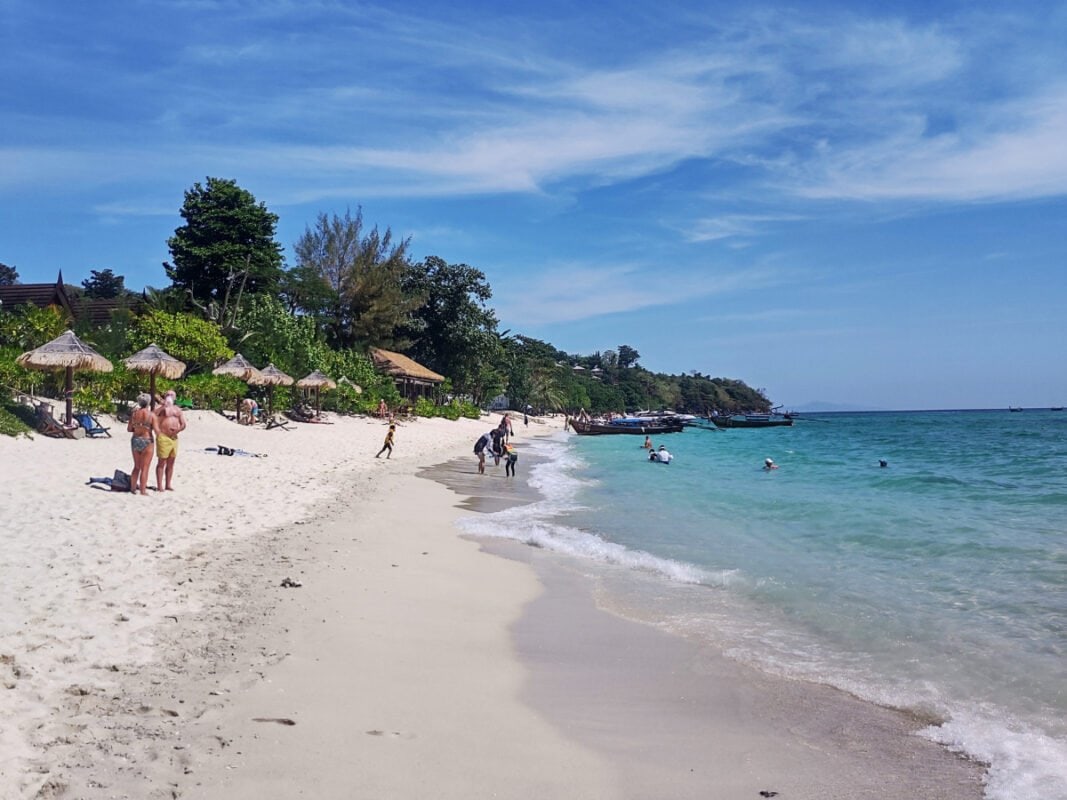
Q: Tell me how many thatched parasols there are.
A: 6